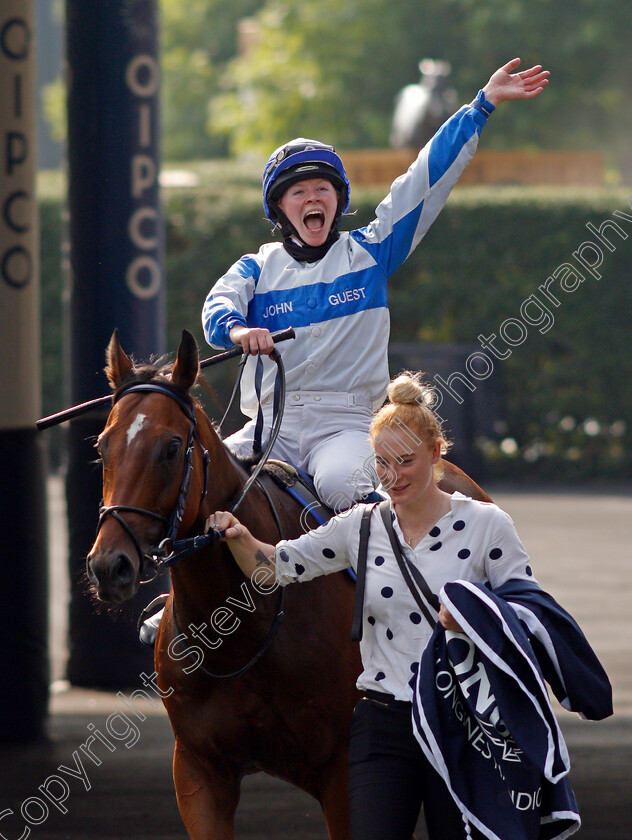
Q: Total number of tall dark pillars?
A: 2